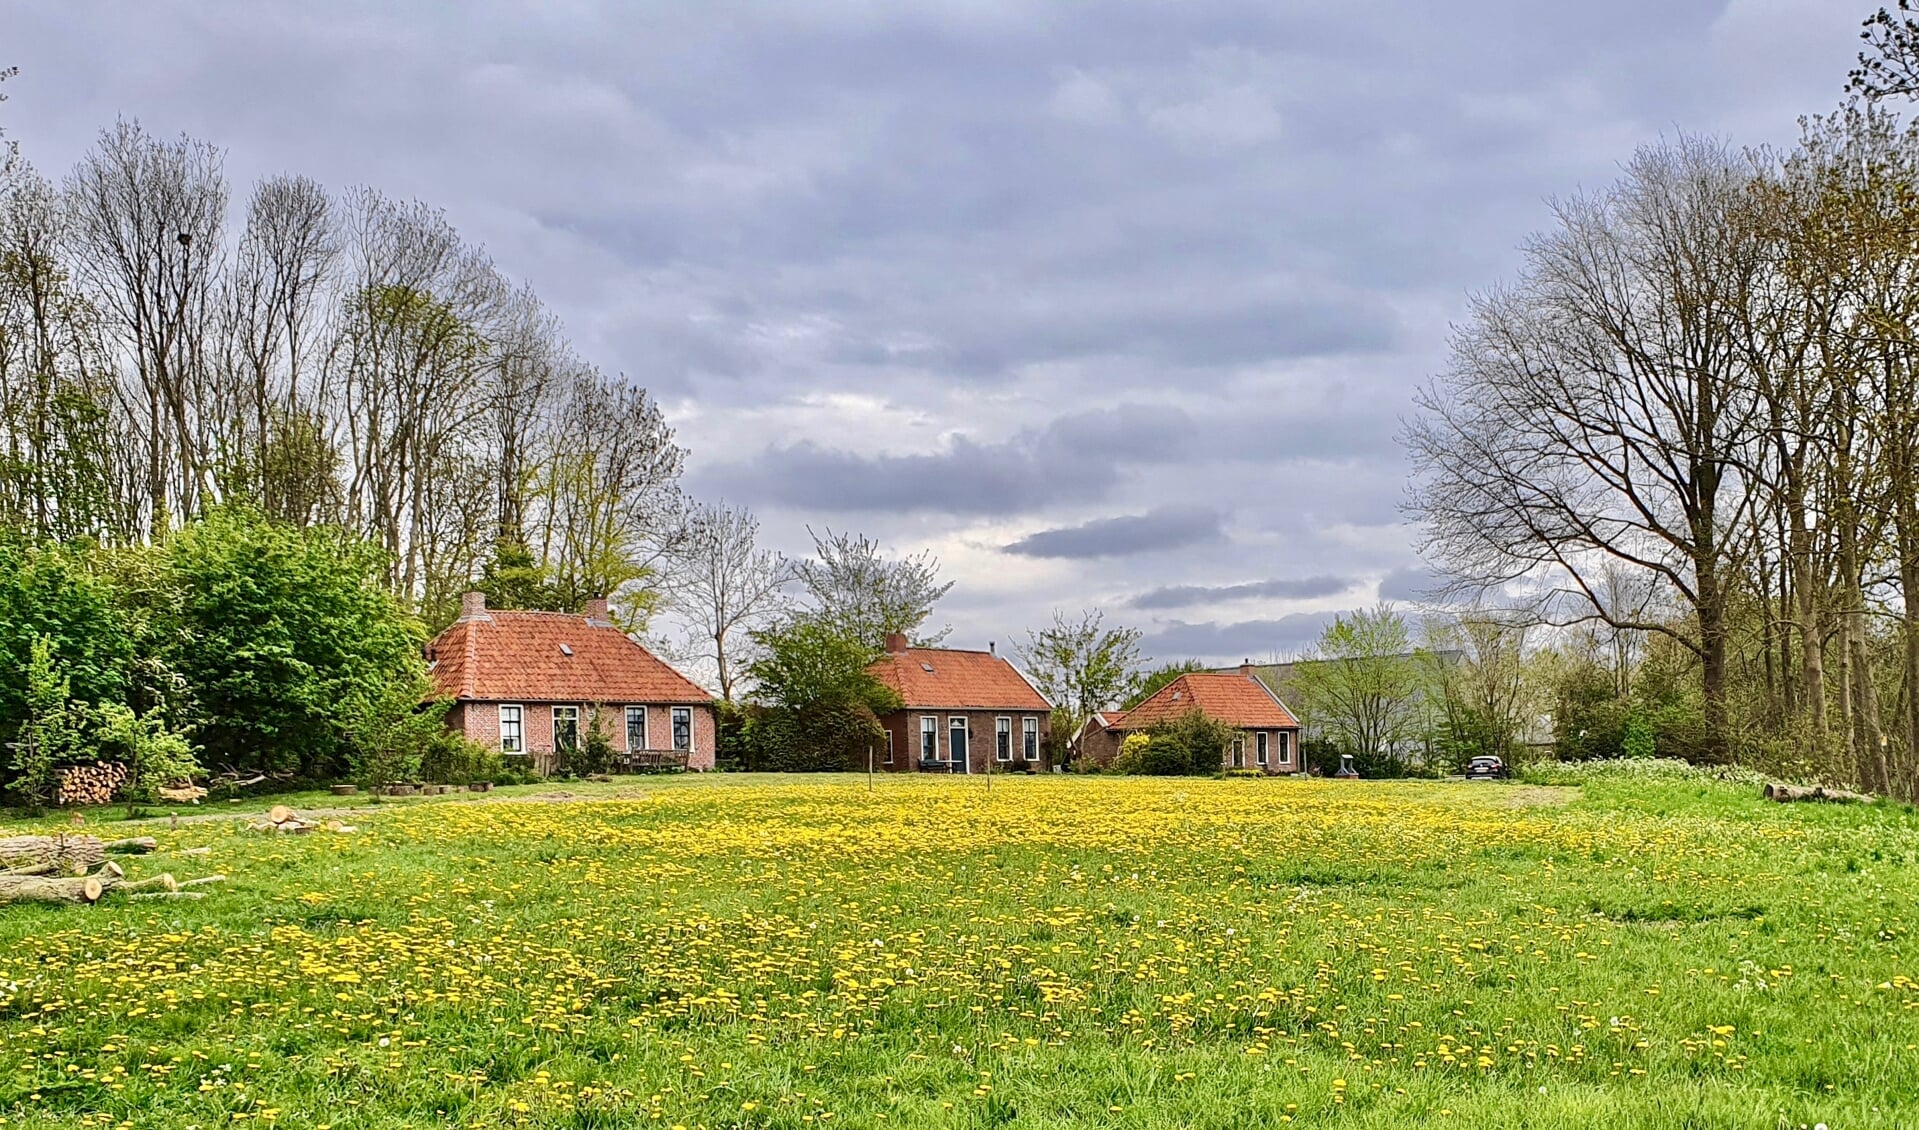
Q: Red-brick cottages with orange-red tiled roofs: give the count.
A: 3